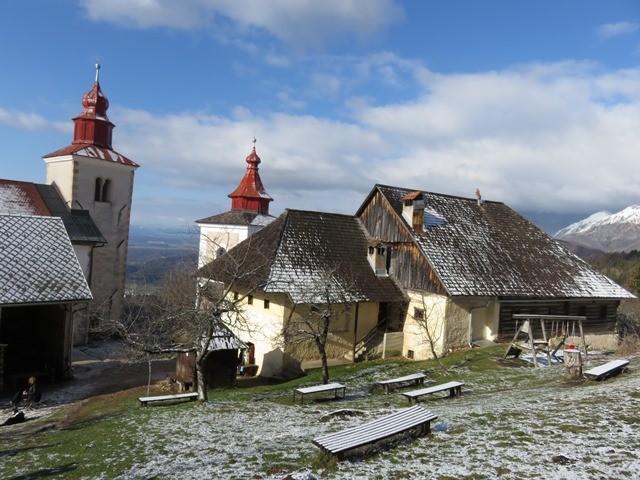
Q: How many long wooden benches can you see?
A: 6